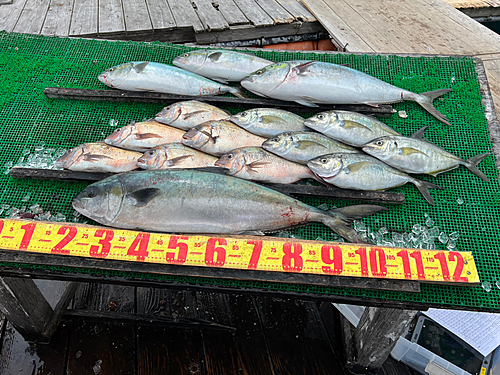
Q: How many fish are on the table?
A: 15